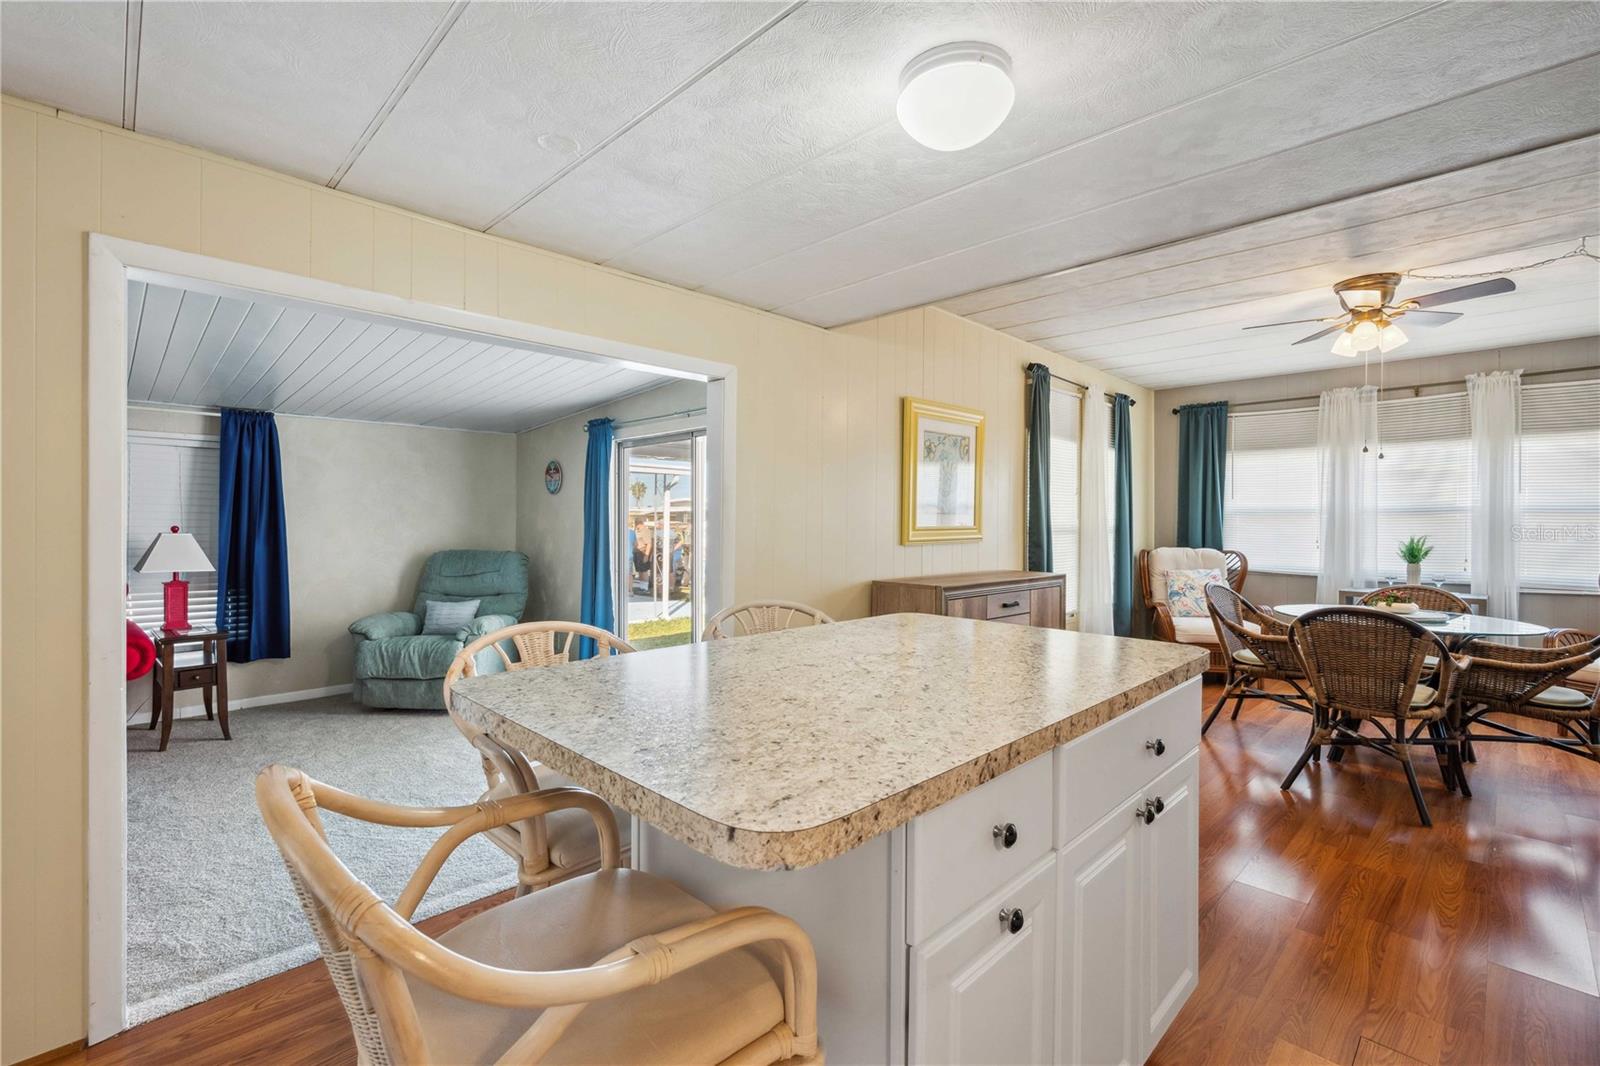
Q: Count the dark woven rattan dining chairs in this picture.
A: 4